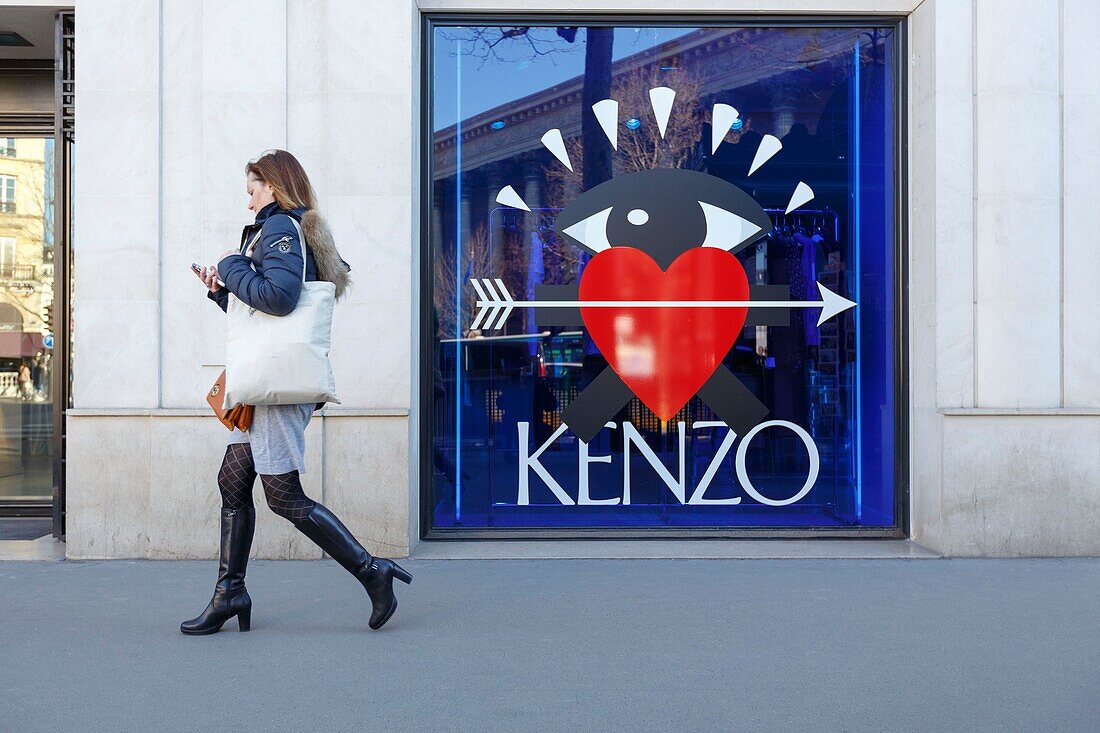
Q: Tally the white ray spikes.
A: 7